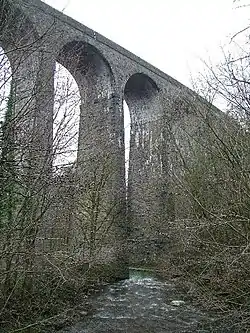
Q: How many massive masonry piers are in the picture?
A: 3